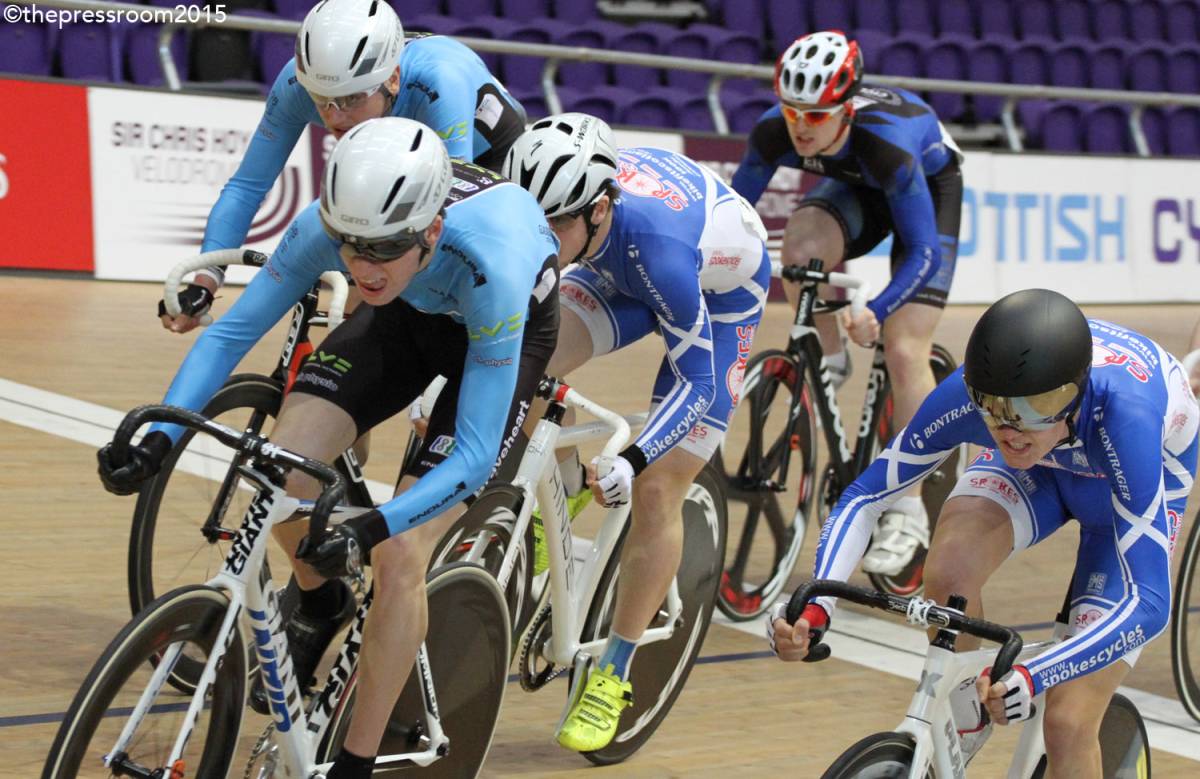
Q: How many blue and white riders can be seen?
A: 2